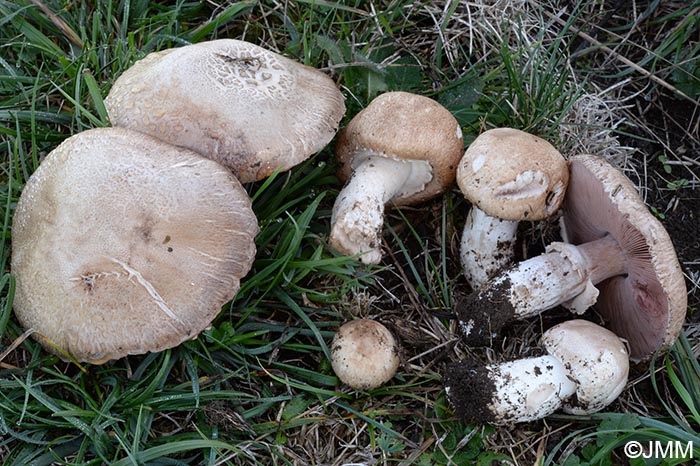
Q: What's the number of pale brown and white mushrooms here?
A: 7